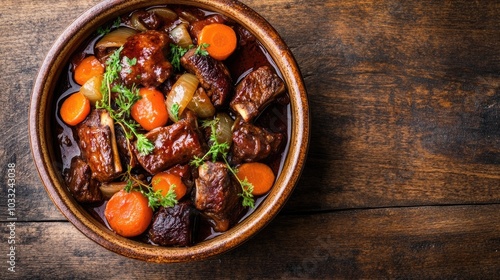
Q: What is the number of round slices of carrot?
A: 7